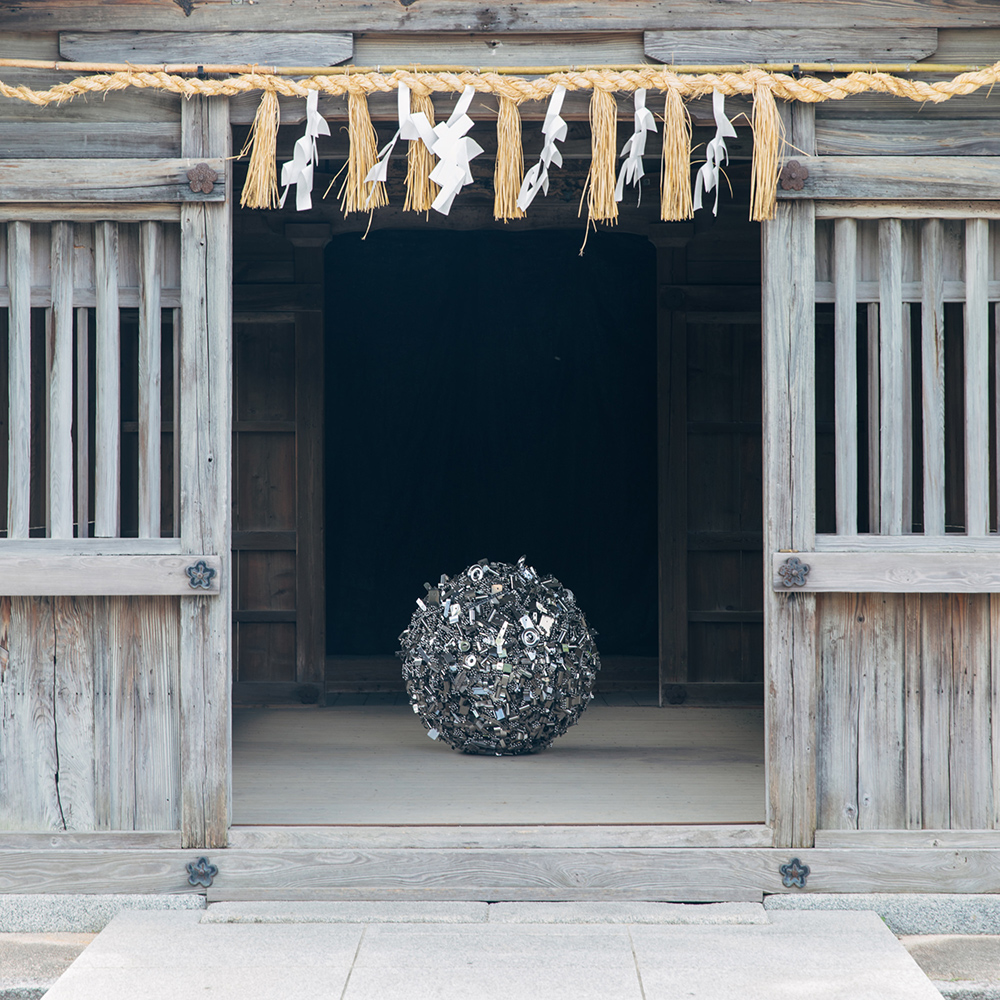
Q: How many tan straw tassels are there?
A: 7